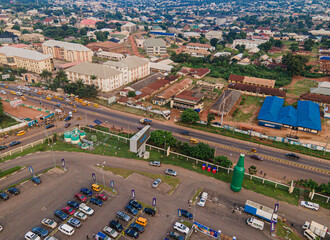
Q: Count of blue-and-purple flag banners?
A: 9